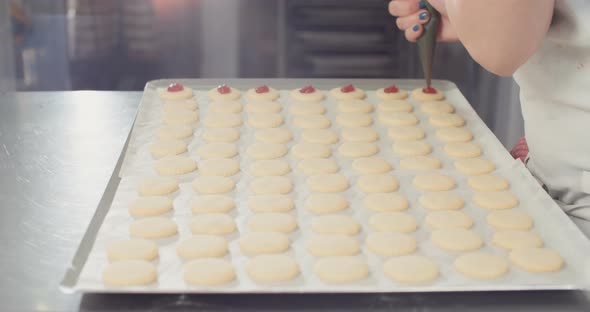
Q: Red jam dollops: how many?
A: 7